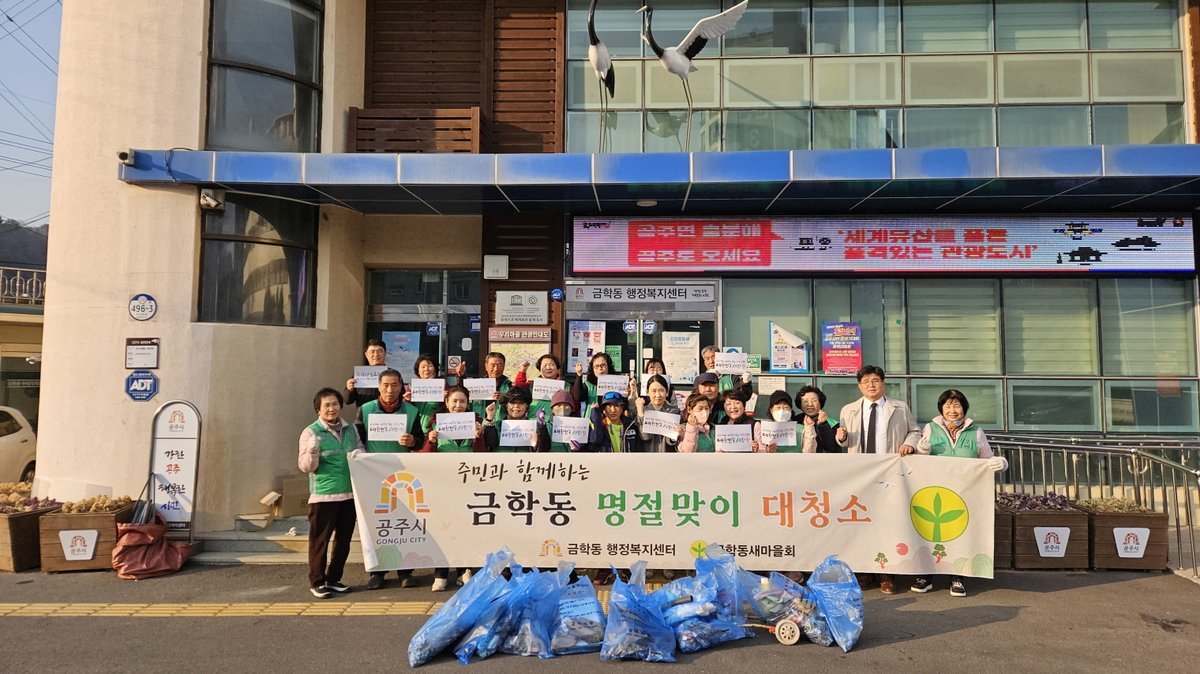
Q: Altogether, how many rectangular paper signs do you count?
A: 14